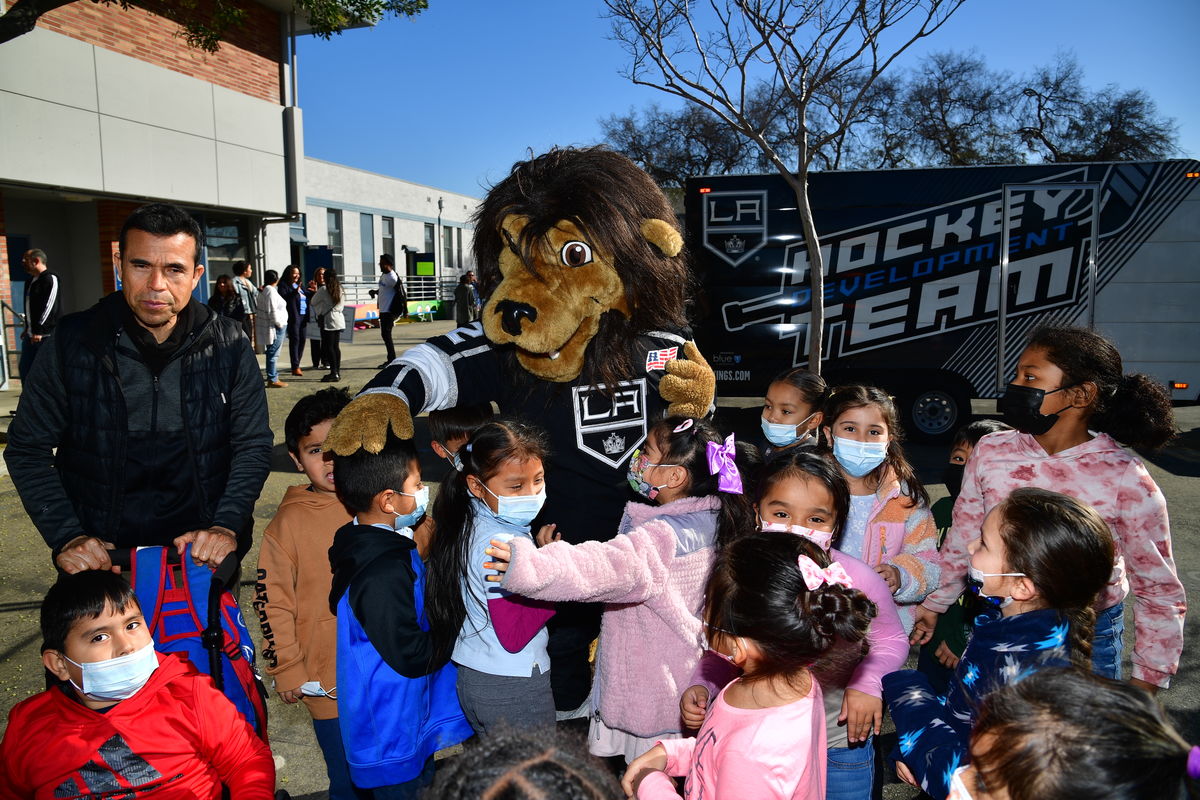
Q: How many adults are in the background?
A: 10